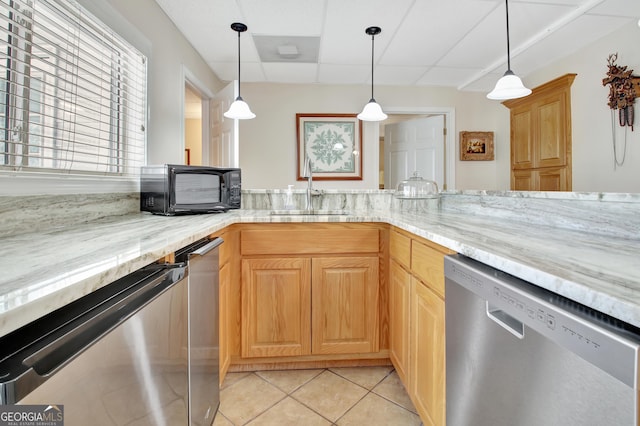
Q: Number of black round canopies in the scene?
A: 2